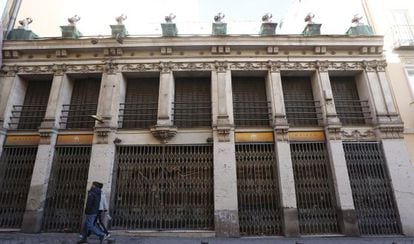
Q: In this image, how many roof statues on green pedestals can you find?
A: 8